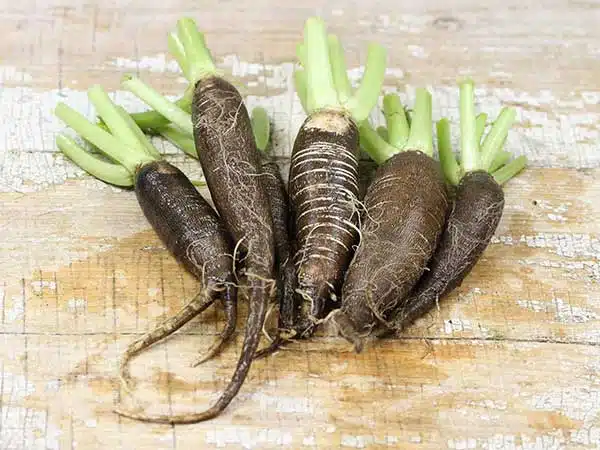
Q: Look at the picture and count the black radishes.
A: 6